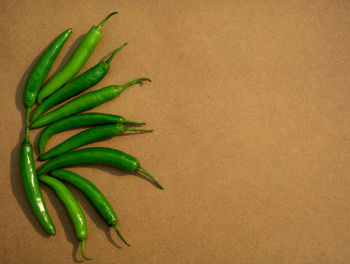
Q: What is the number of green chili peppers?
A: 10